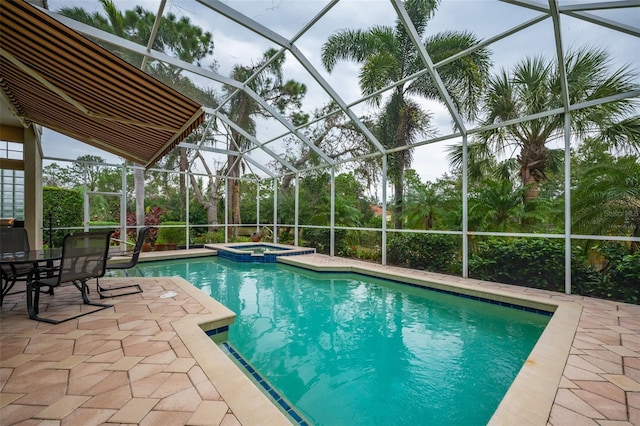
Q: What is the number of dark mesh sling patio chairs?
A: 3